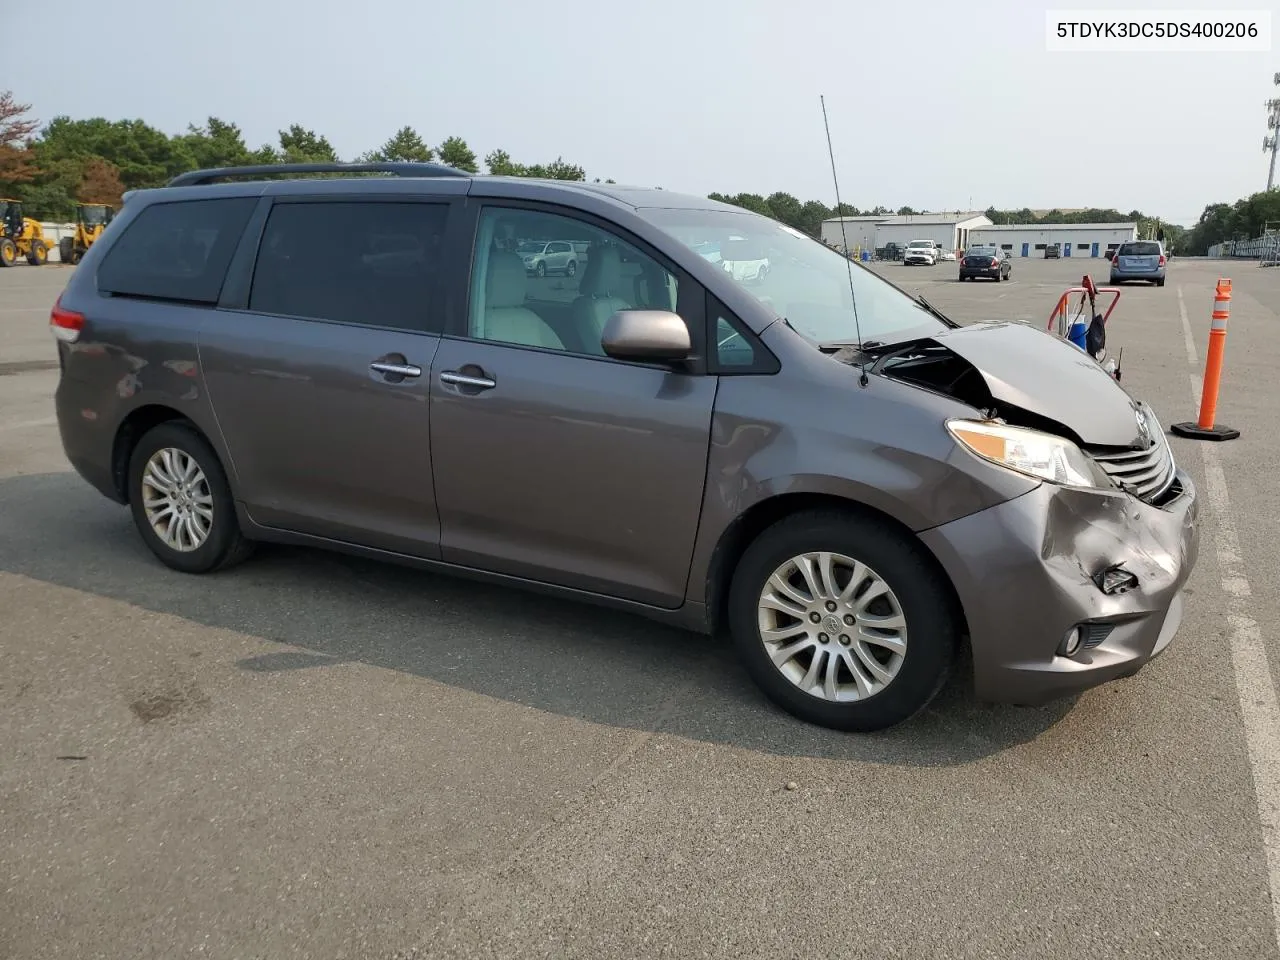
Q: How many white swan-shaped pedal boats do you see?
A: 0